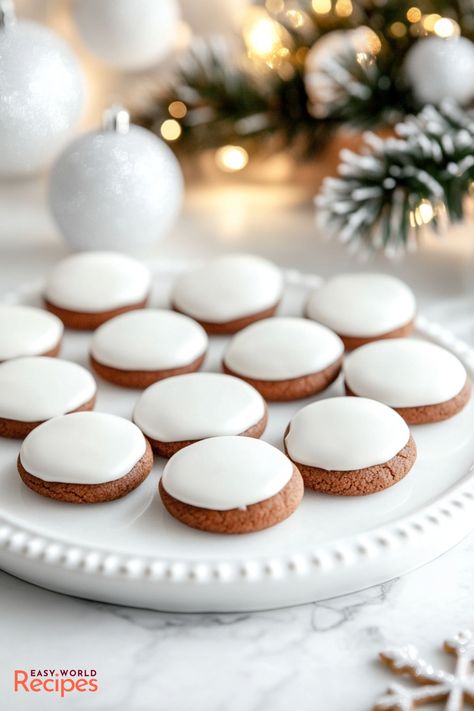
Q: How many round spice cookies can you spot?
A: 12